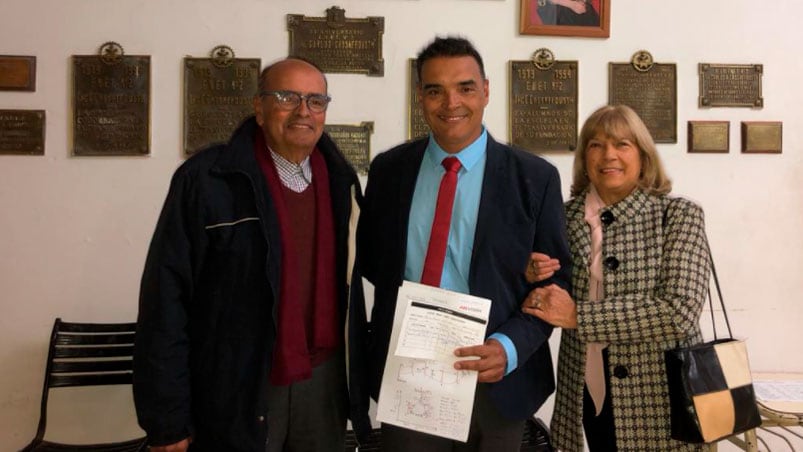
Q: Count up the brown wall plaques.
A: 12